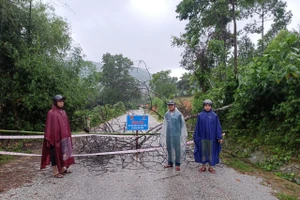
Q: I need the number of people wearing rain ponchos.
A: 3